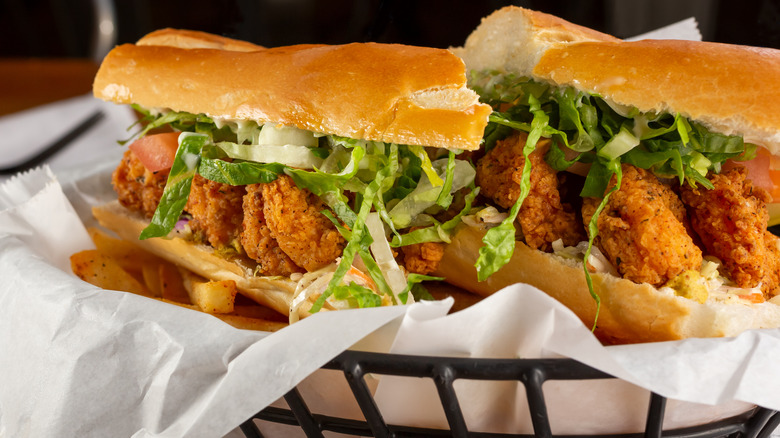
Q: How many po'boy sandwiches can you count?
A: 2